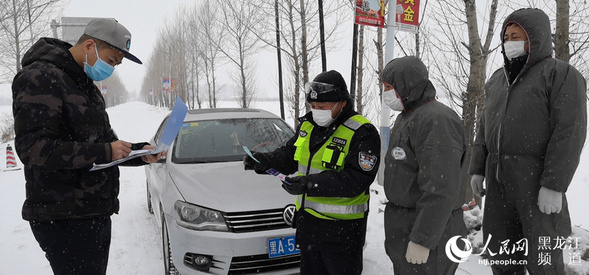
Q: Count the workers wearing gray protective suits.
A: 2